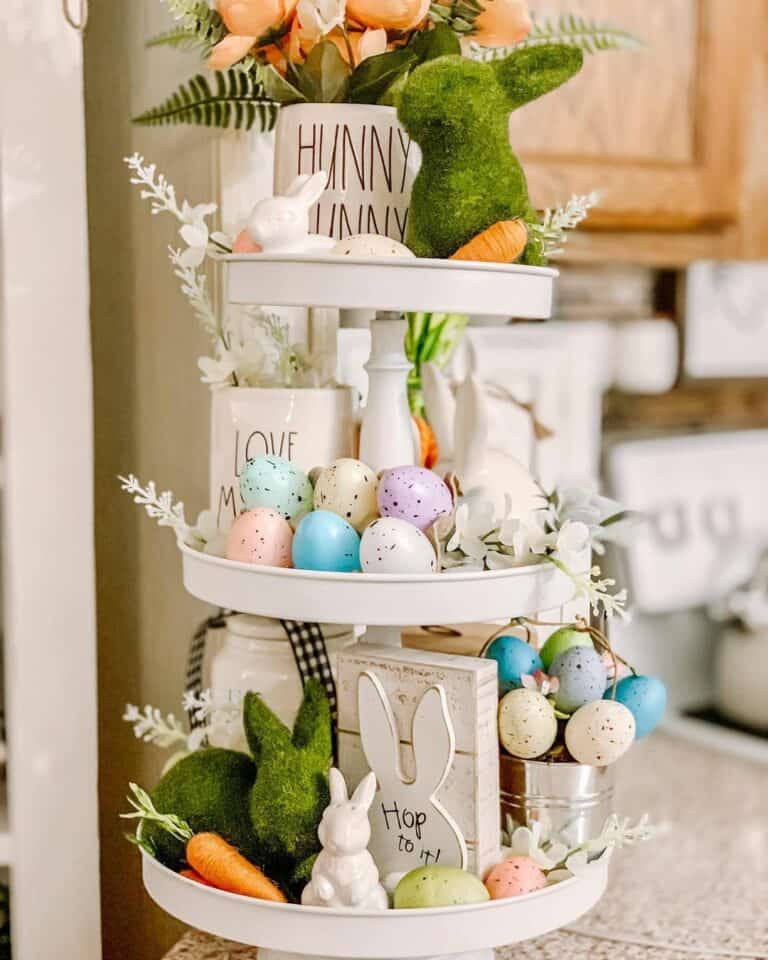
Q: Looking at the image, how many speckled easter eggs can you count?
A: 15